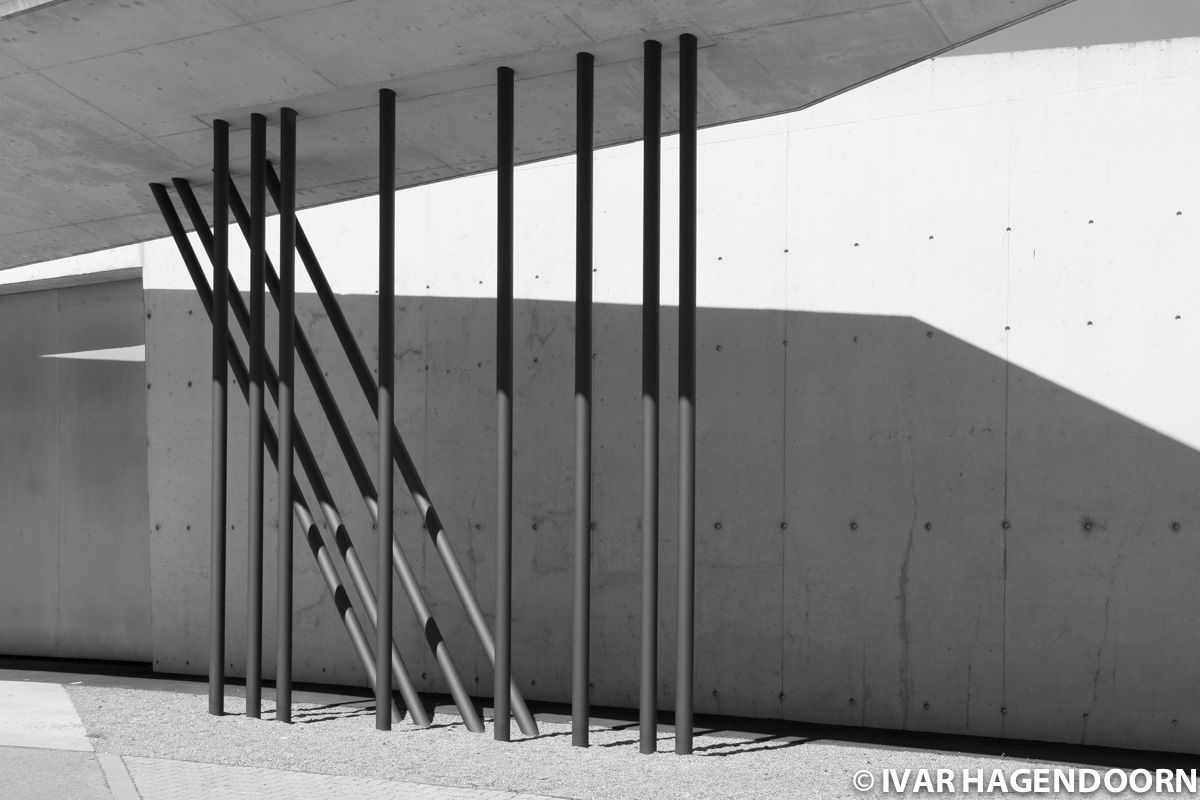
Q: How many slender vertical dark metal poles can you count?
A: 8